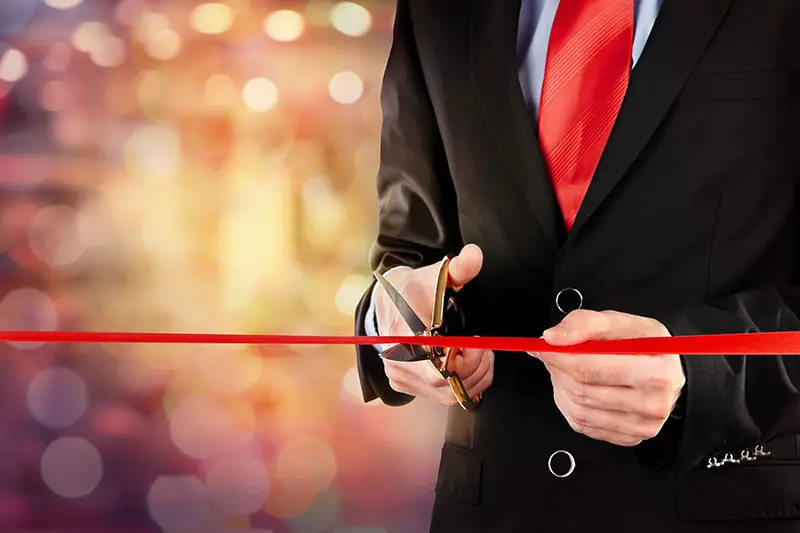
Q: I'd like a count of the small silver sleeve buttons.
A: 4